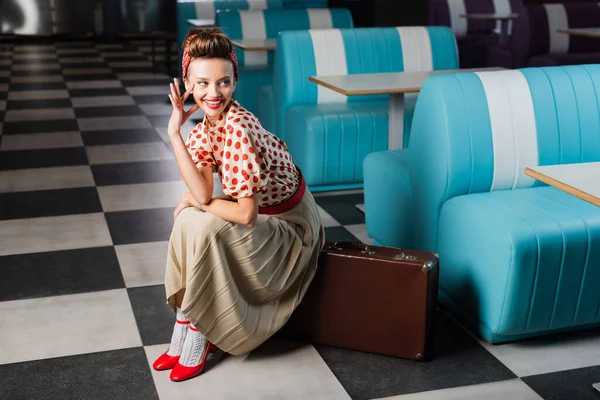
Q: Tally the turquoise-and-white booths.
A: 4